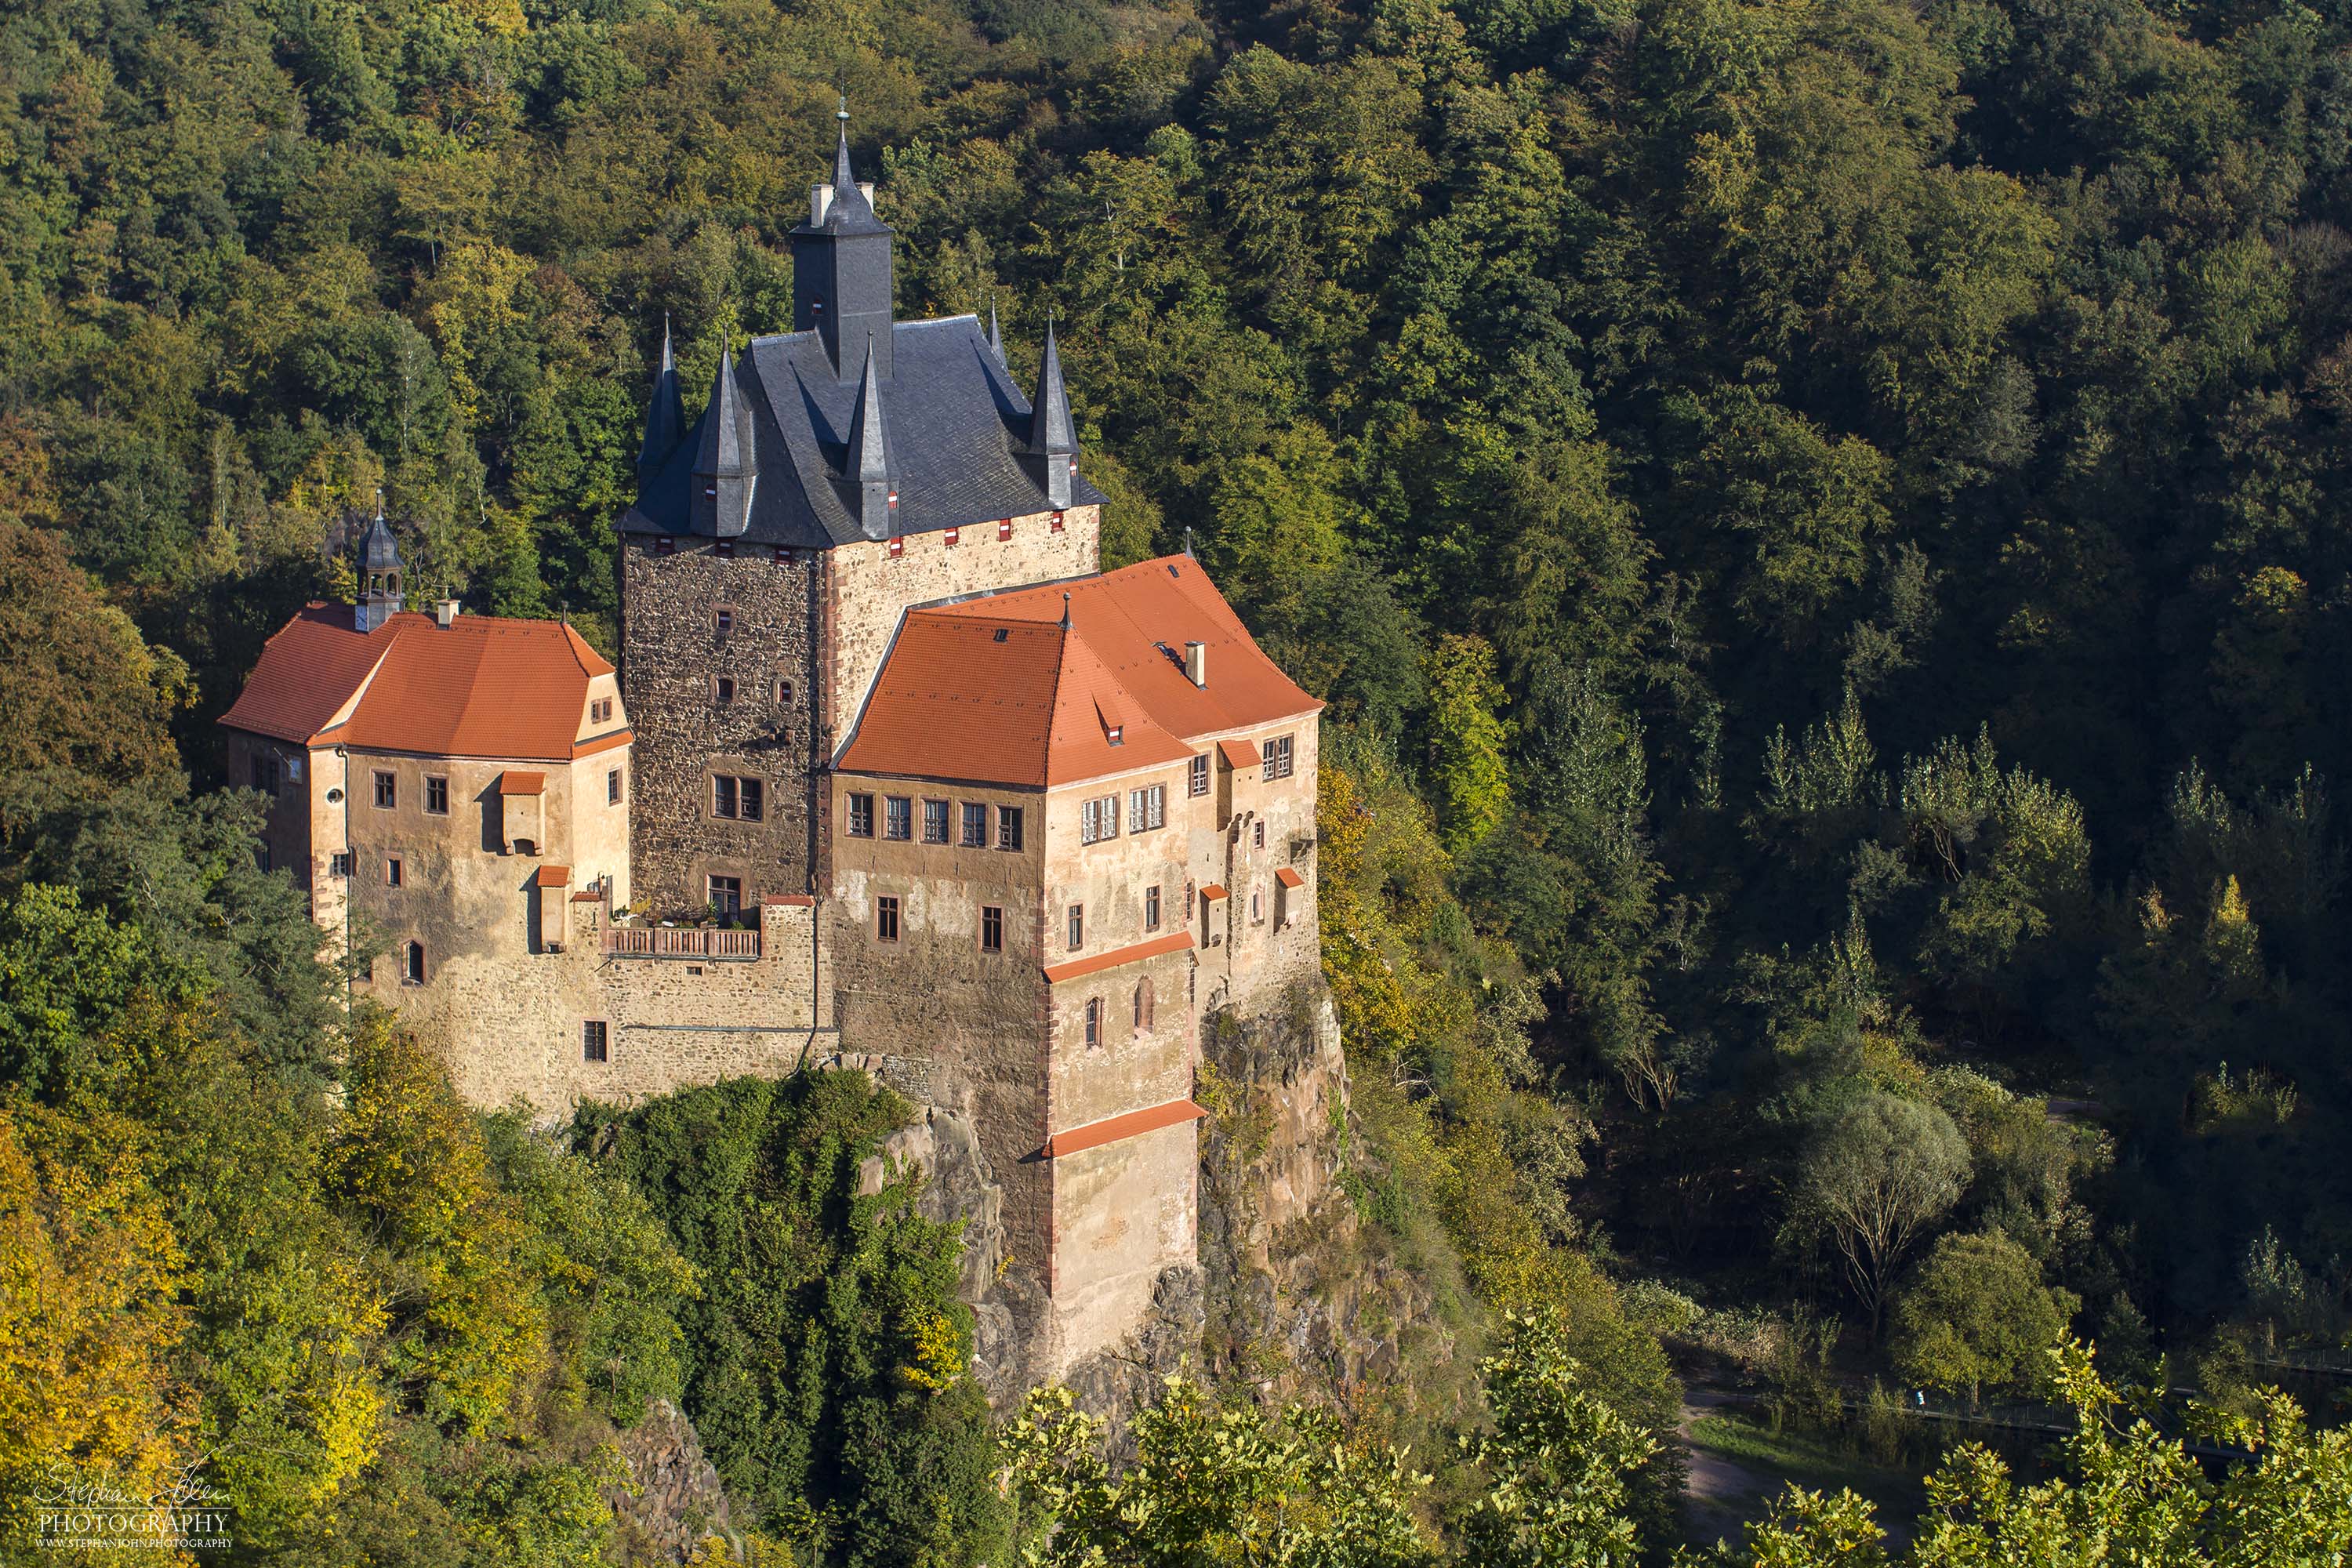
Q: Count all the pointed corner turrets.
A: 5